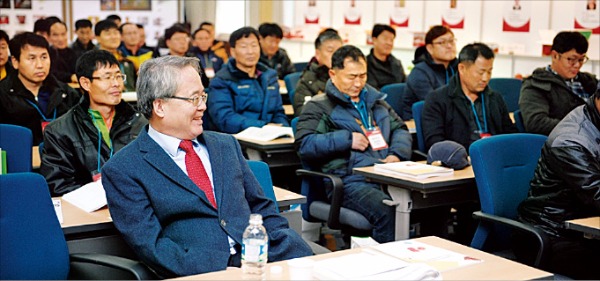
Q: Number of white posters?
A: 6